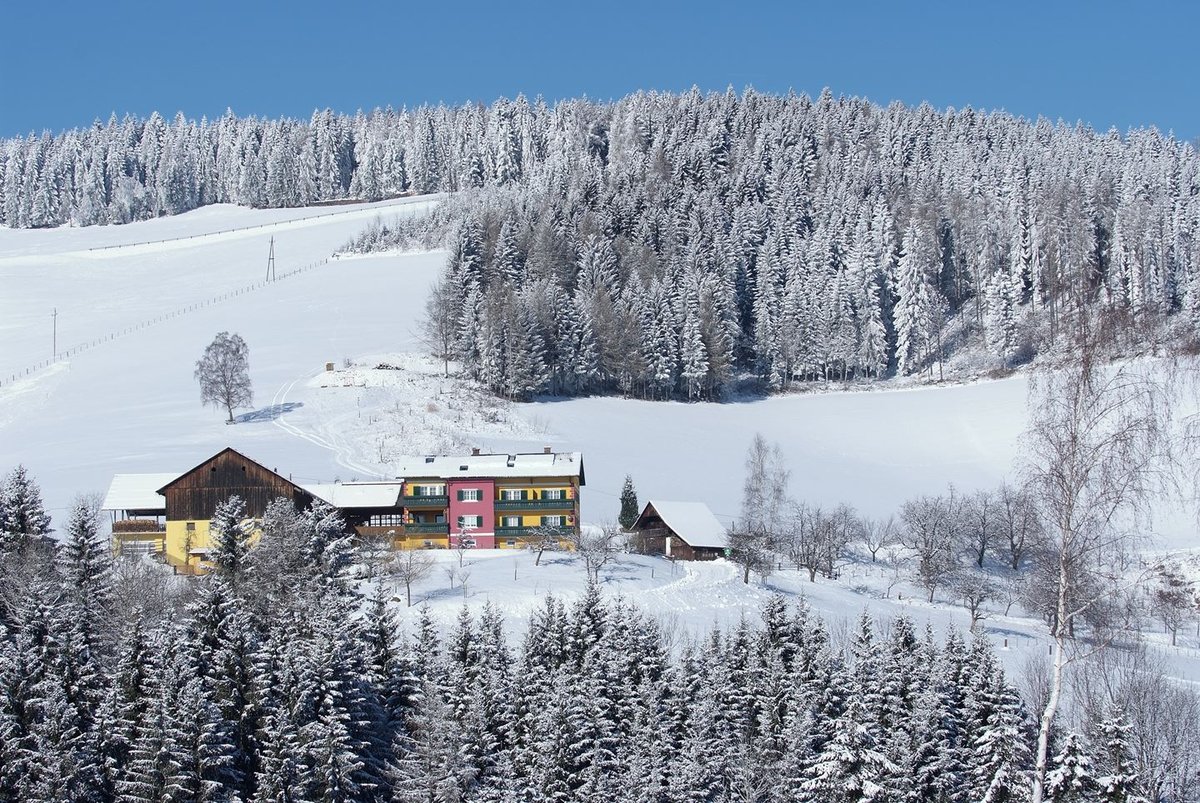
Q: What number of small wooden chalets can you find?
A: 1